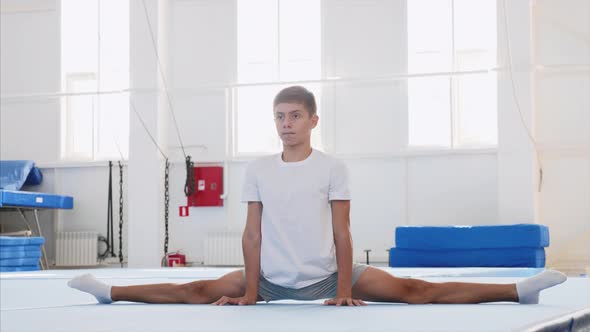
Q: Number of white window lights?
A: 3